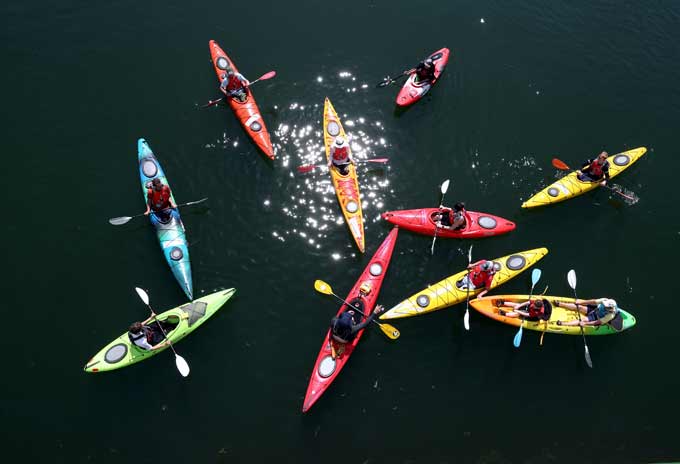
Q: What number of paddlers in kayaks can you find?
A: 11